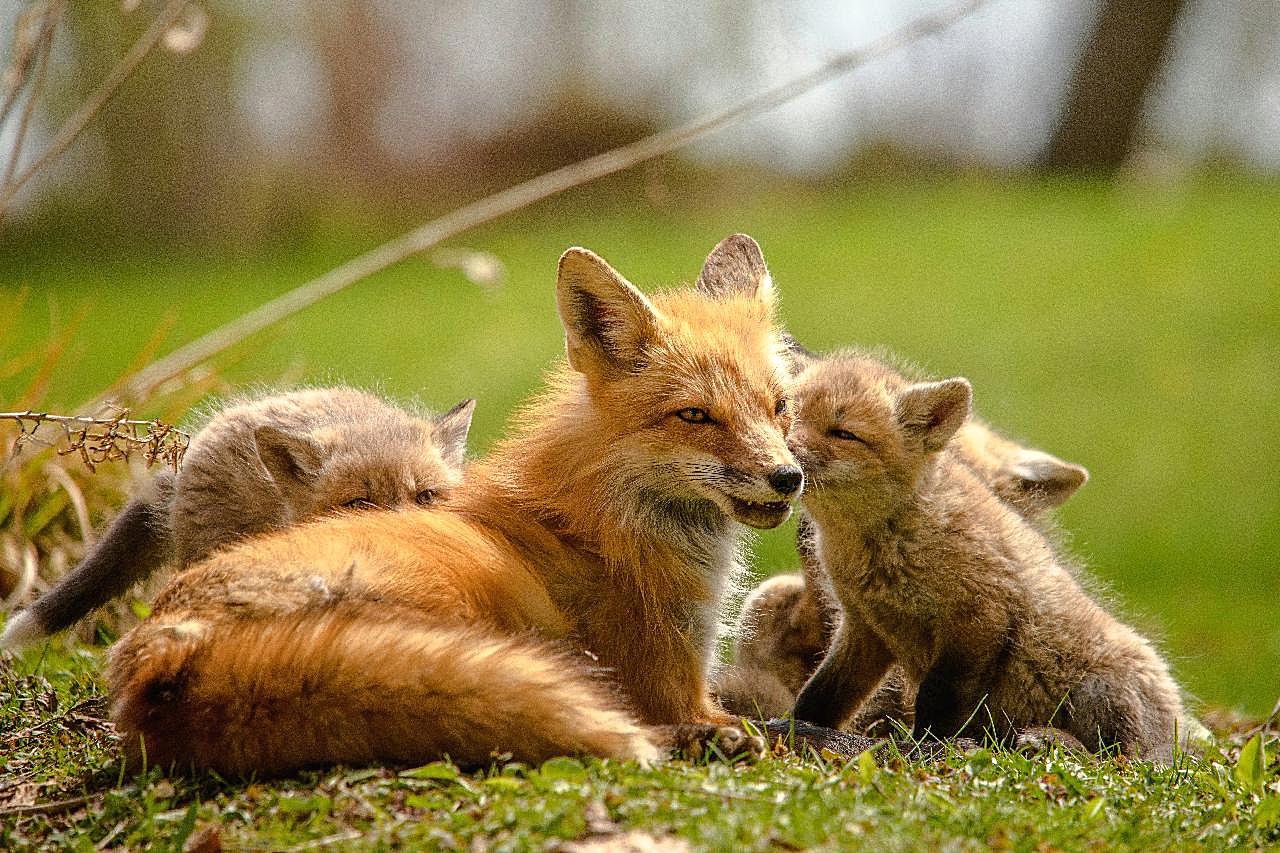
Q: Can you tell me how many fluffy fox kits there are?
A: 3